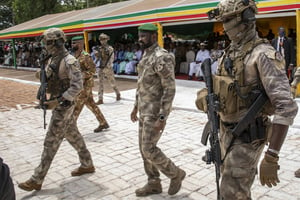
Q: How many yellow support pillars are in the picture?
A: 3